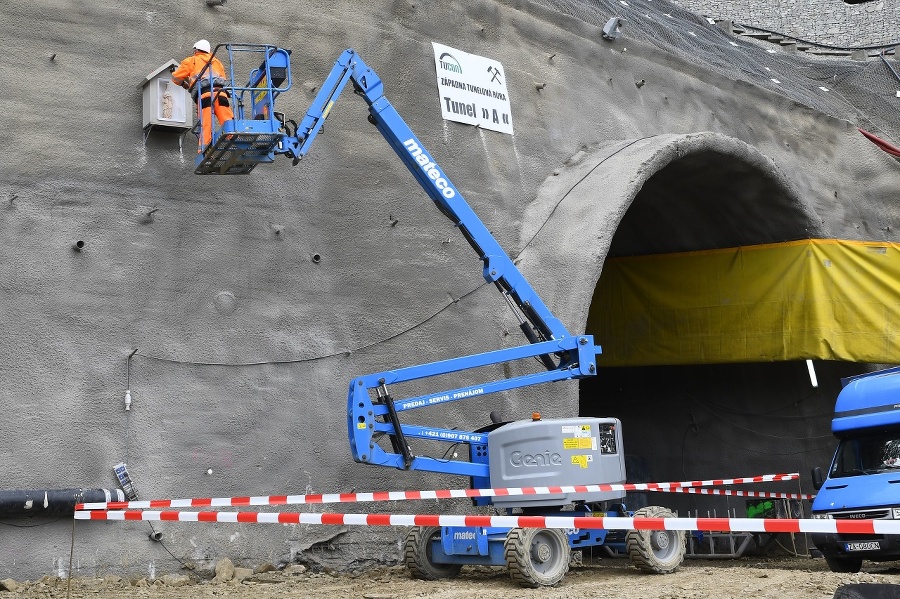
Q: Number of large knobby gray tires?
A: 3